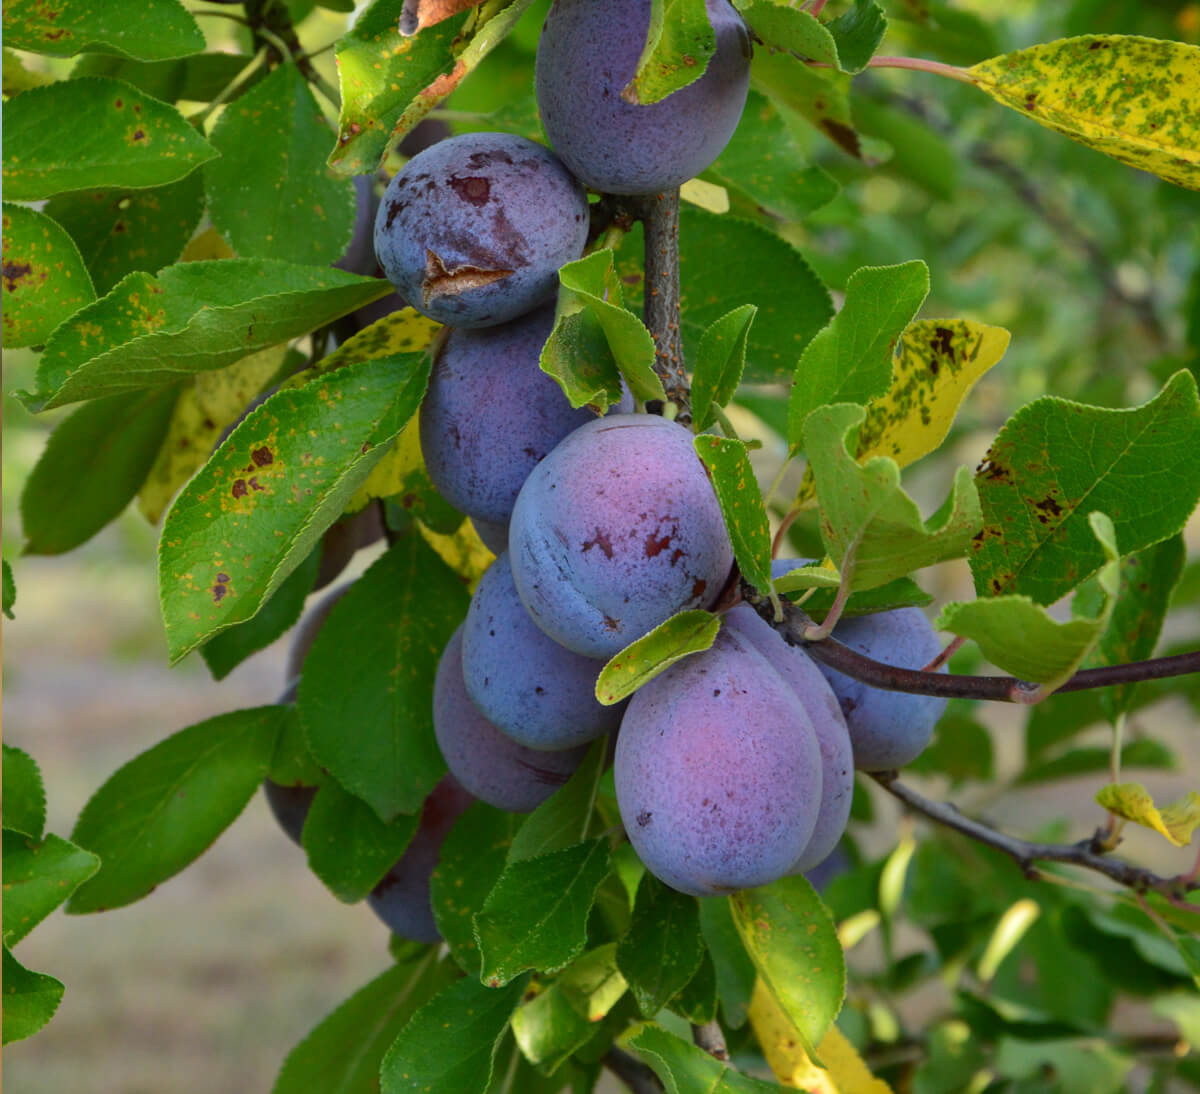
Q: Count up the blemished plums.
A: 2